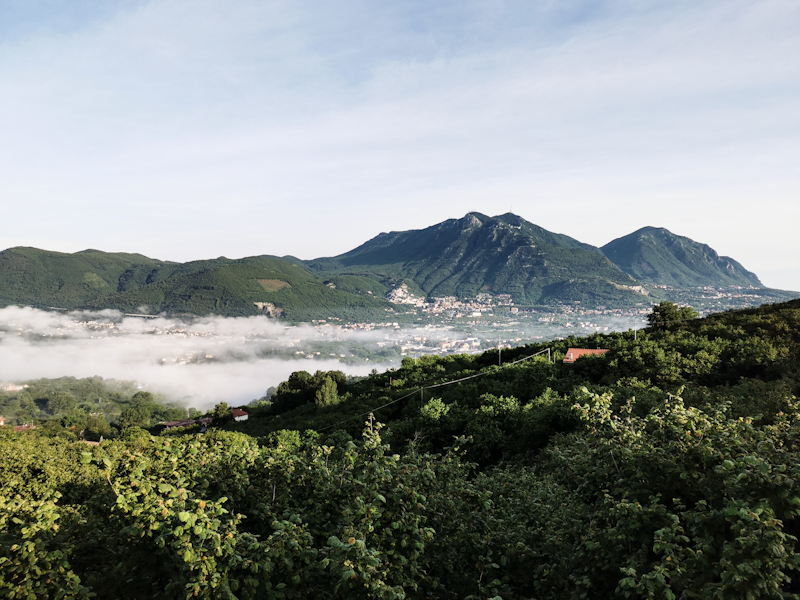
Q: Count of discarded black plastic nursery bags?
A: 0